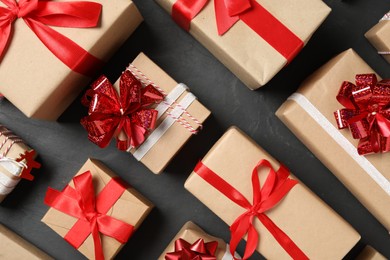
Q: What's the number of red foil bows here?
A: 3